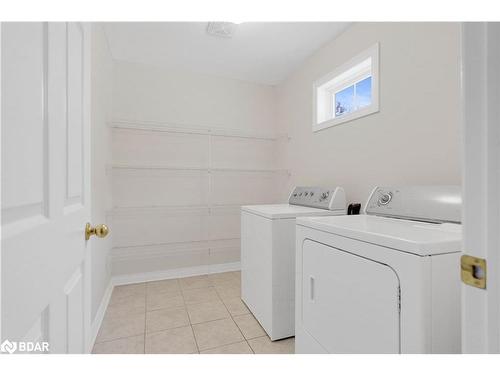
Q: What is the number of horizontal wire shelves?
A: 4